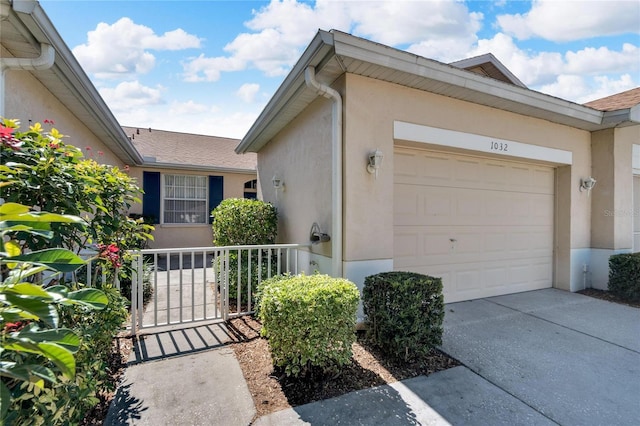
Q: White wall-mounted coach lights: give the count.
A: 3